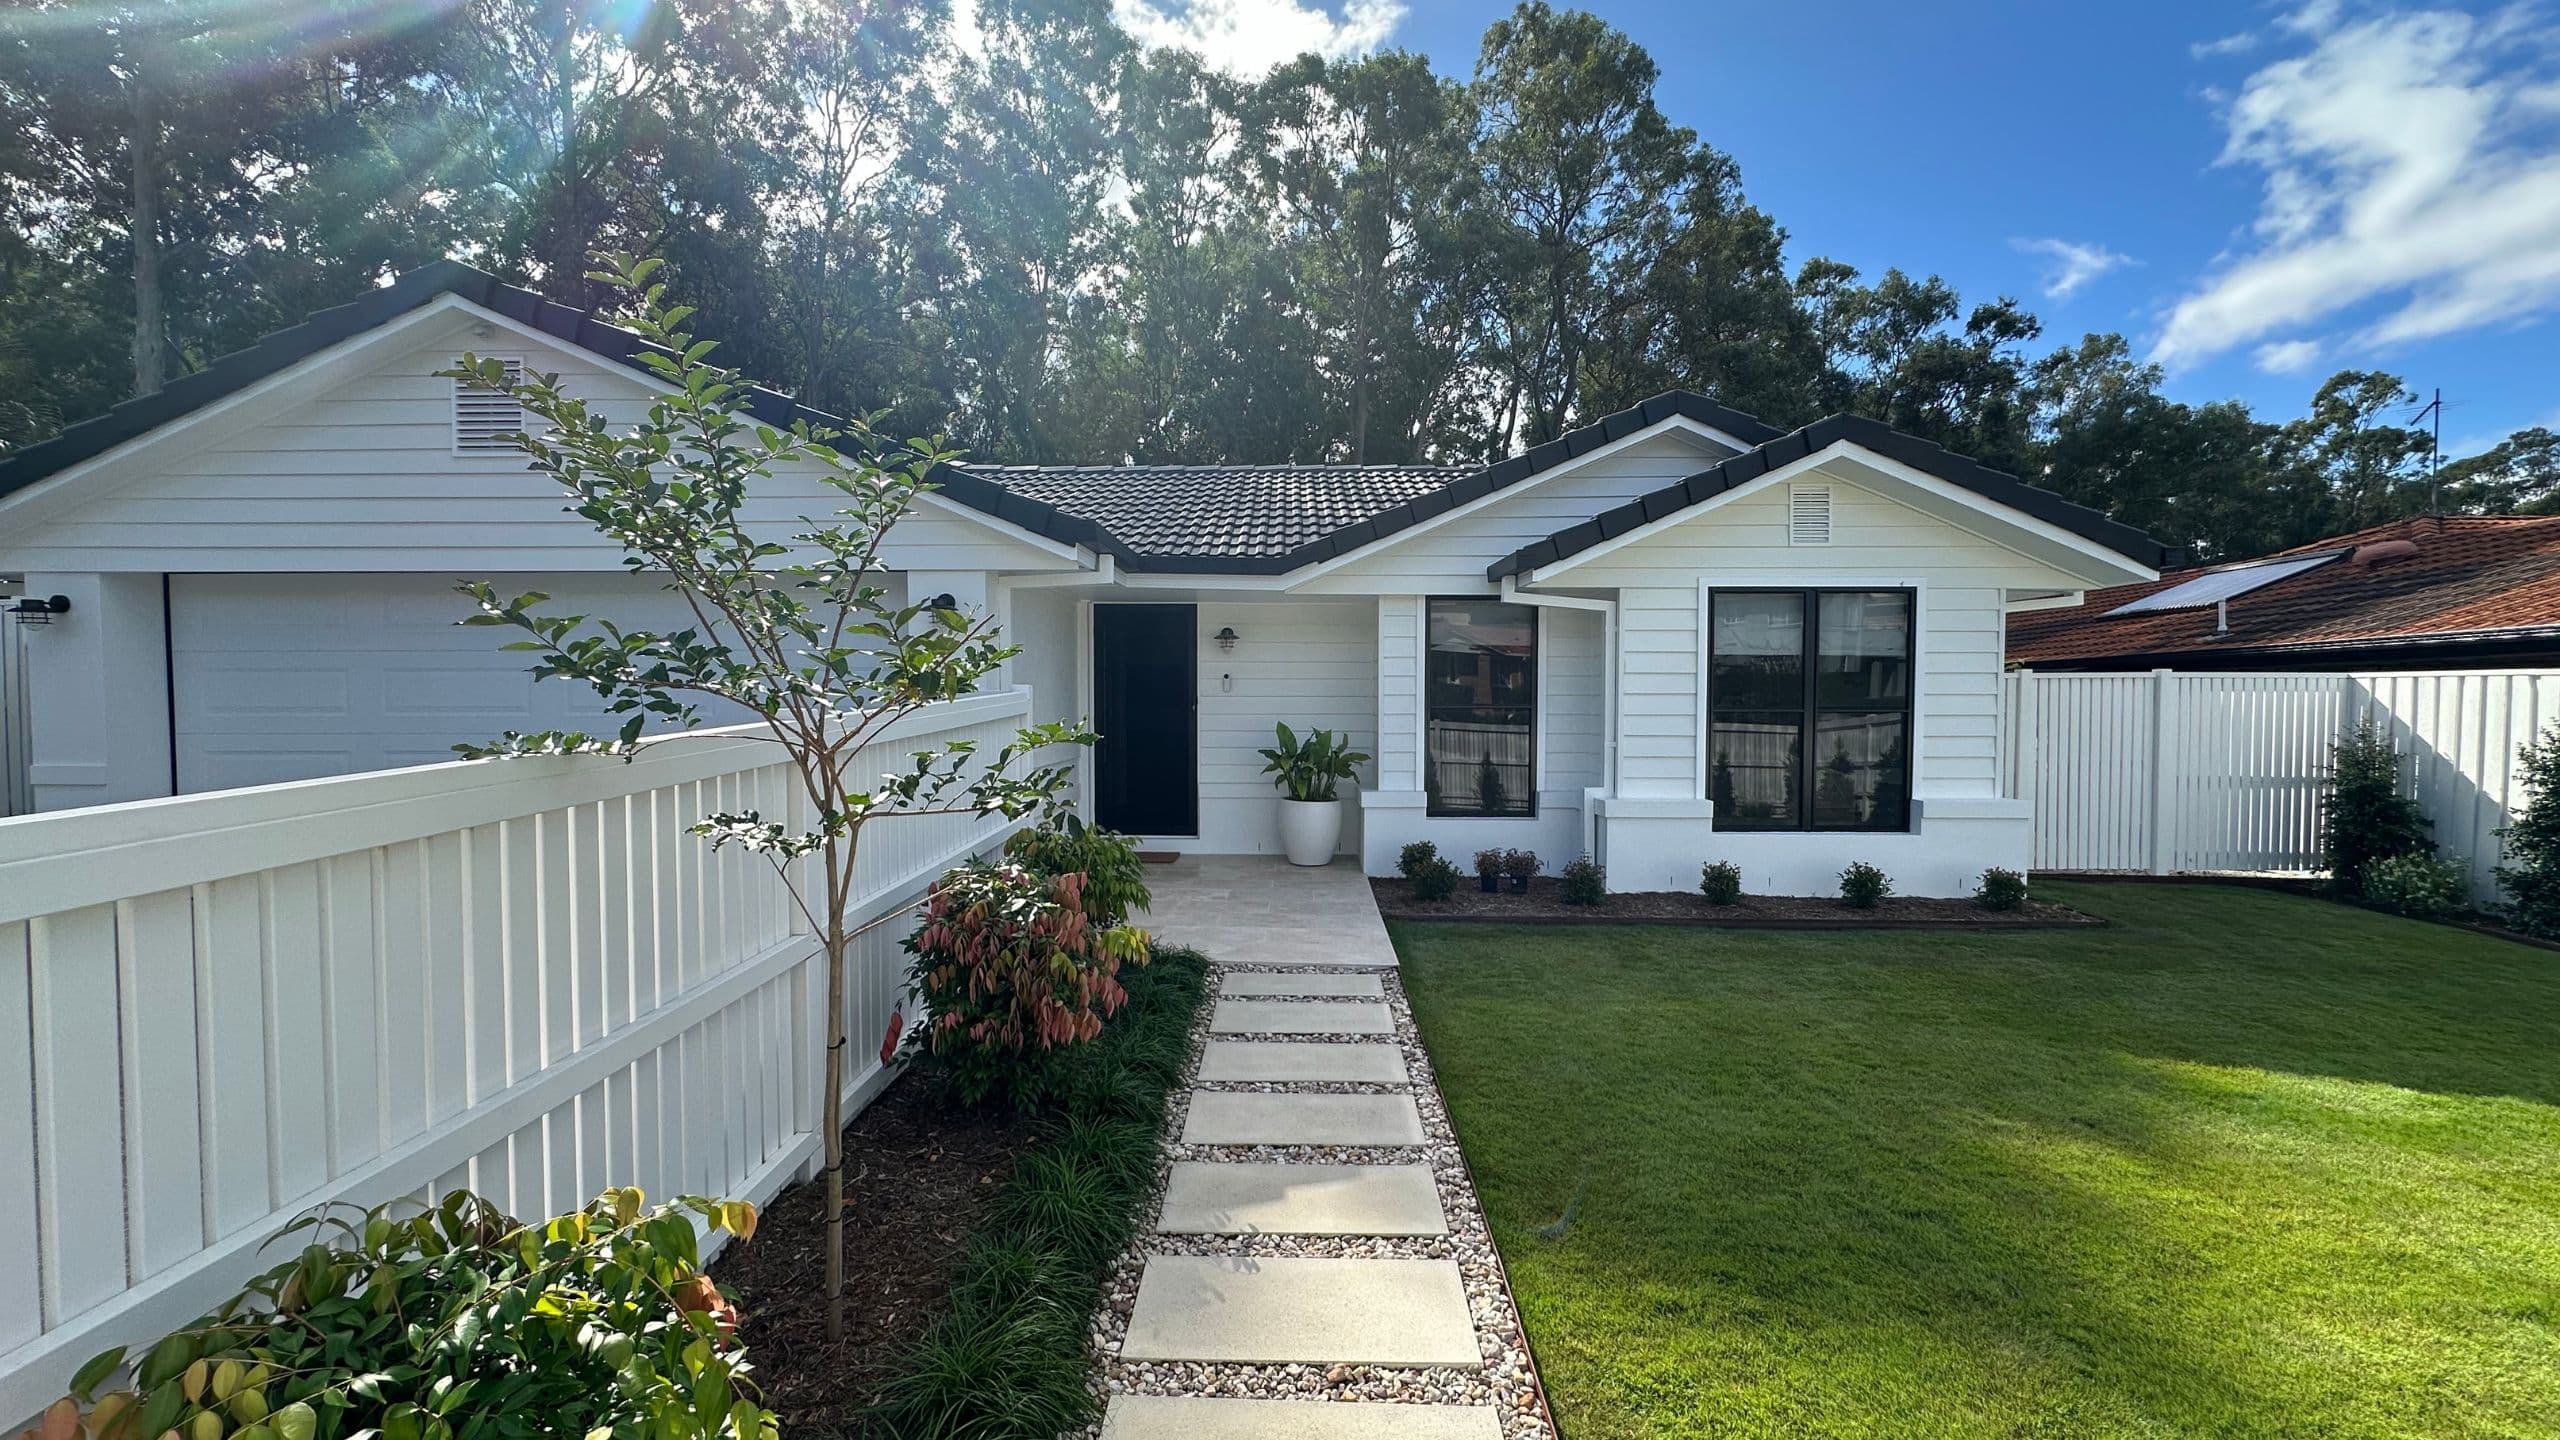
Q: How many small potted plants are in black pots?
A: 2